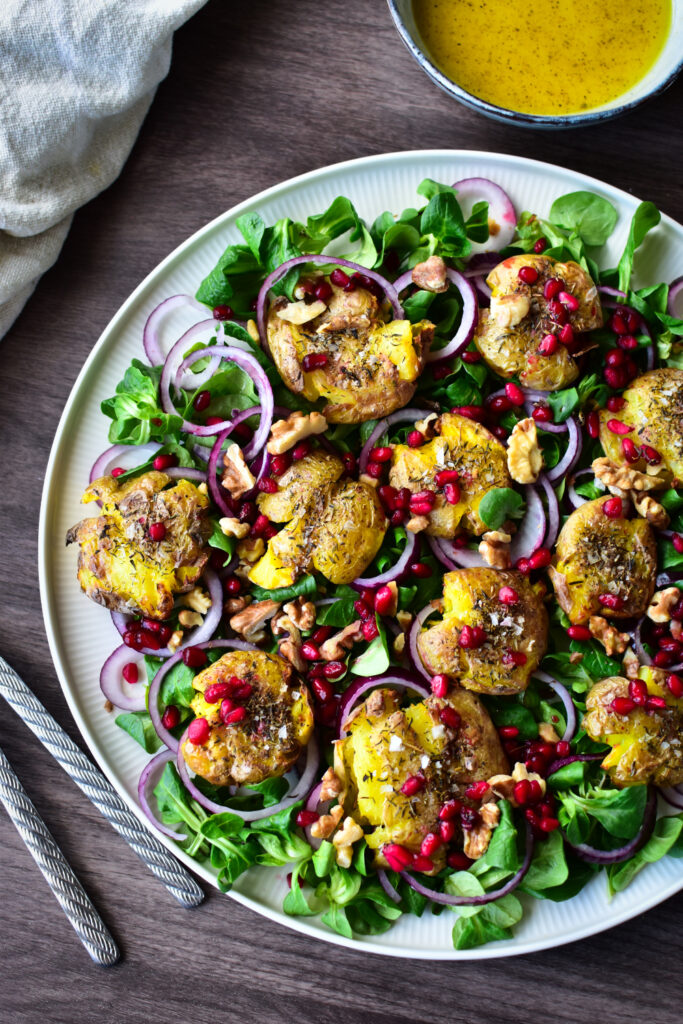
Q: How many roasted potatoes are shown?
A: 11